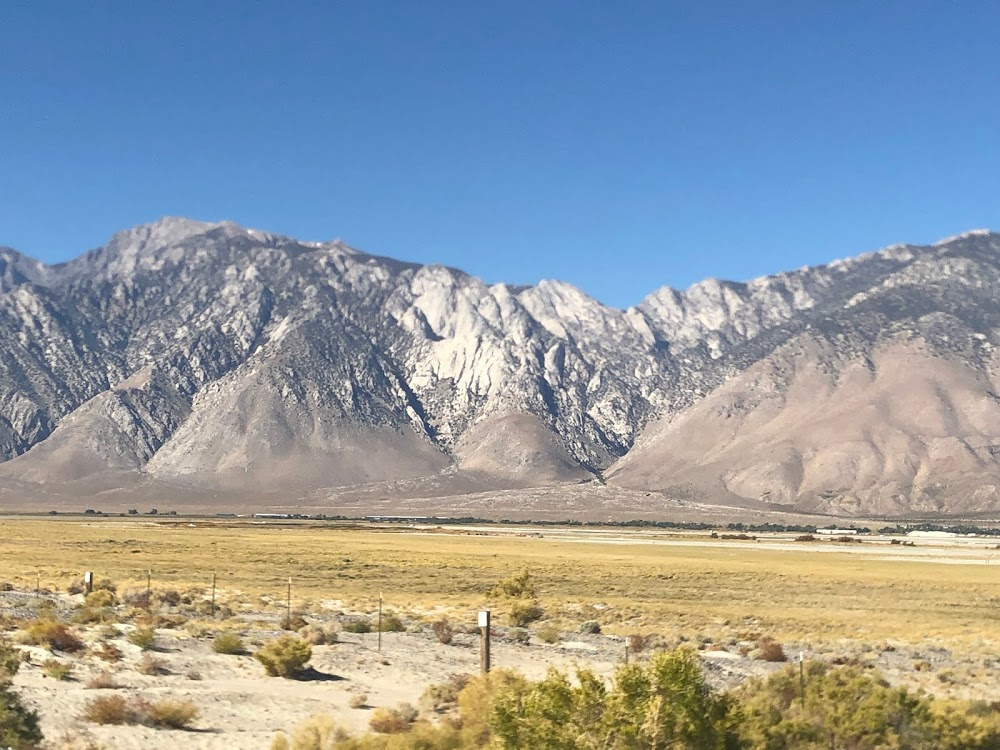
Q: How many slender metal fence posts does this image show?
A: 7